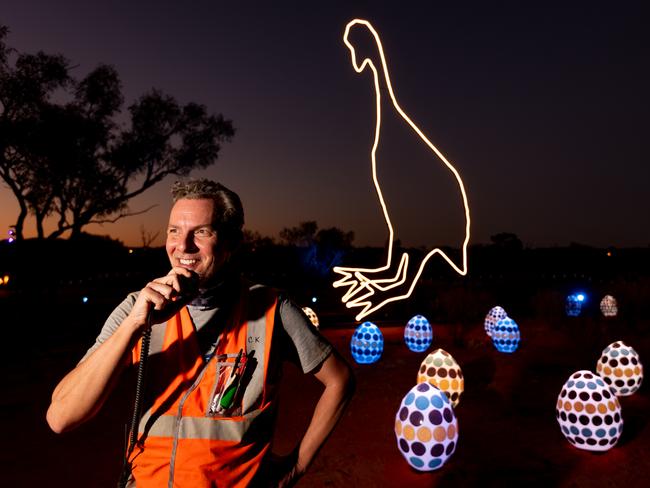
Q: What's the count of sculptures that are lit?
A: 12